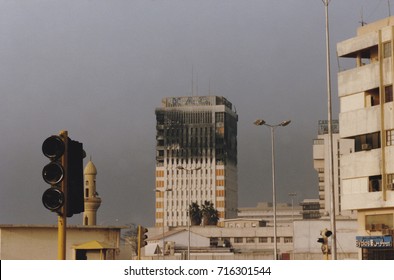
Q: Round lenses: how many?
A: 3